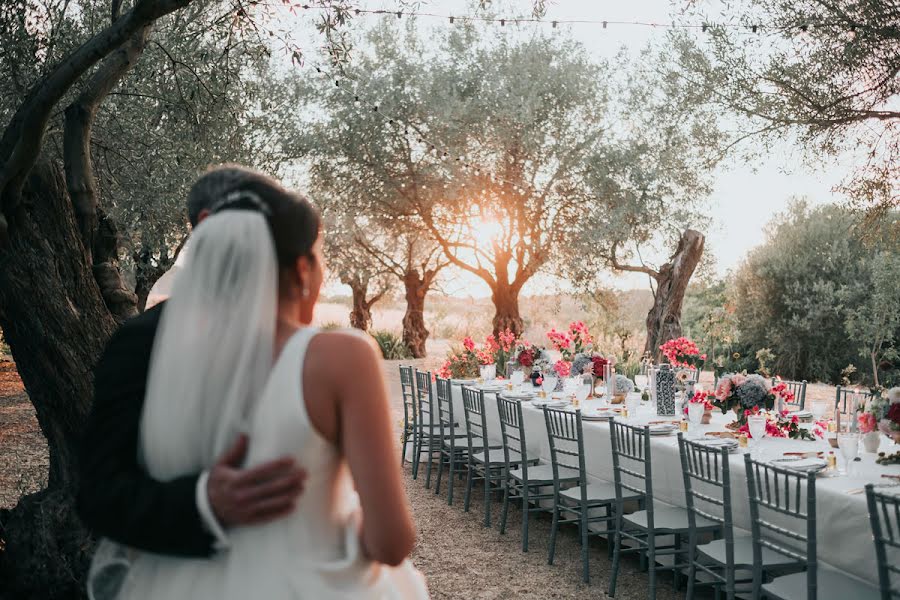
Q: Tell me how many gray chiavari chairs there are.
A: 13